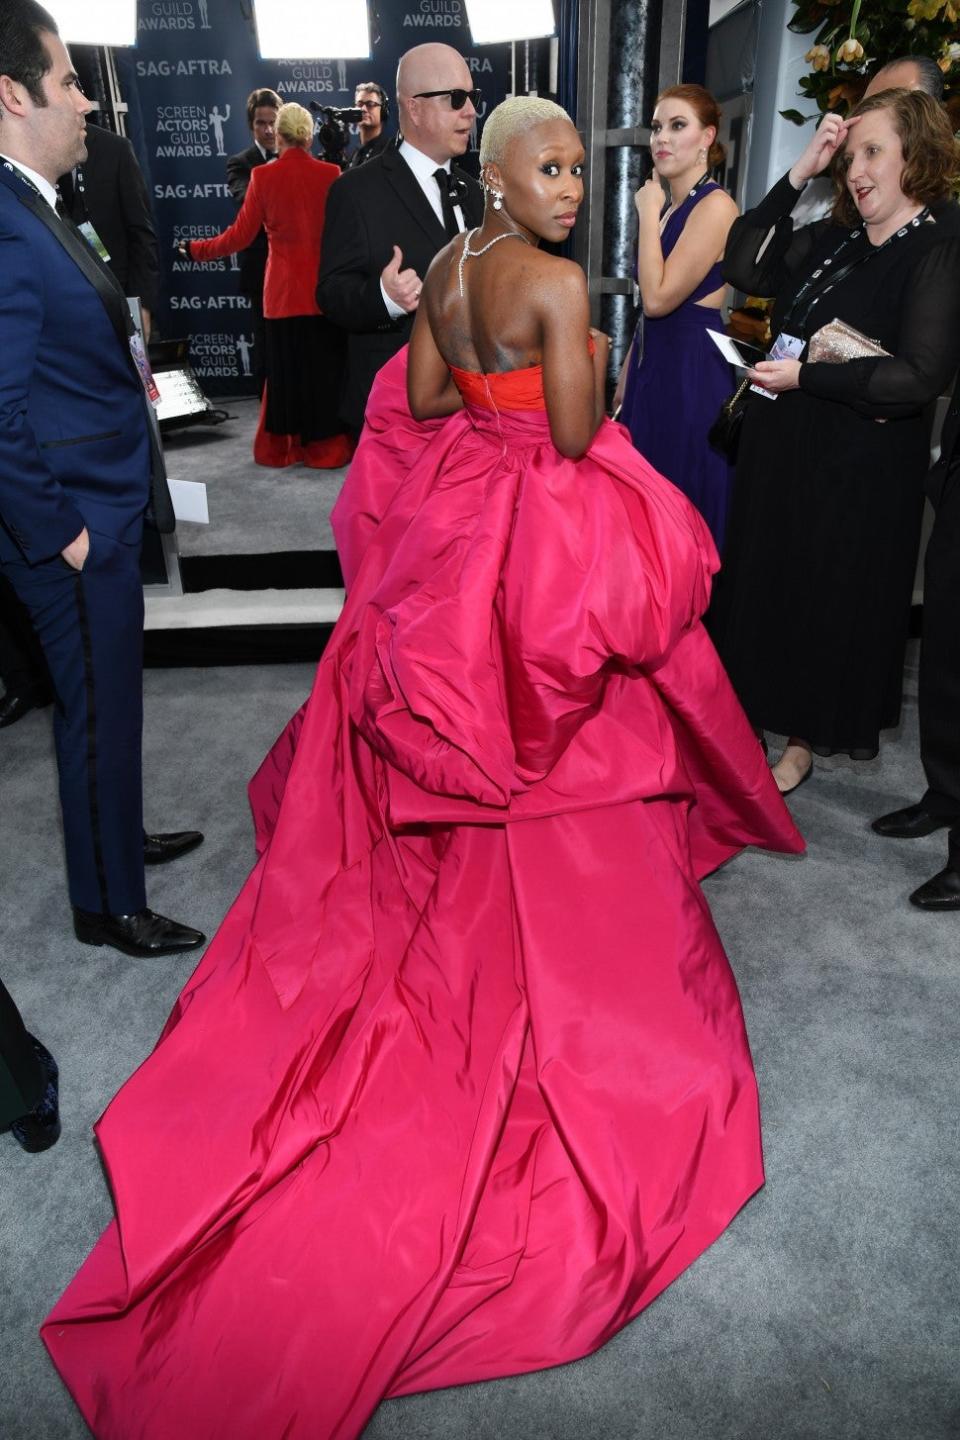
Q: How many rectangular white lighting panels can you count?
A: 3